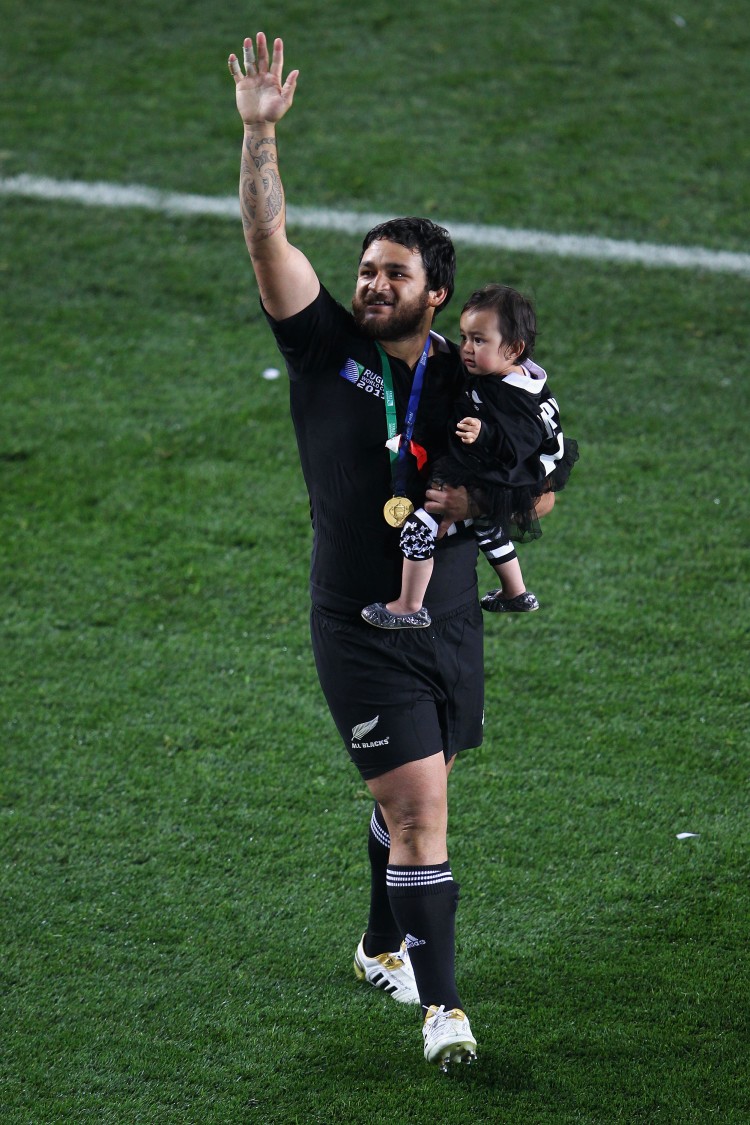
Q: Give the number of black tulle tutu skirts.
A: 1